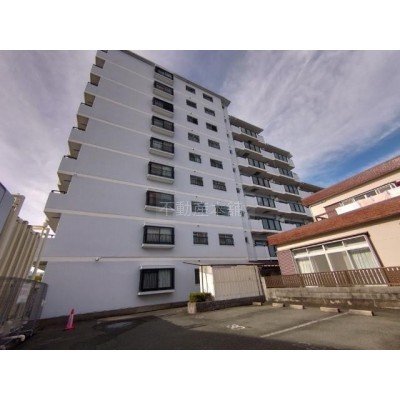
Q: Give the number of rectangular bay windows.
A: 9